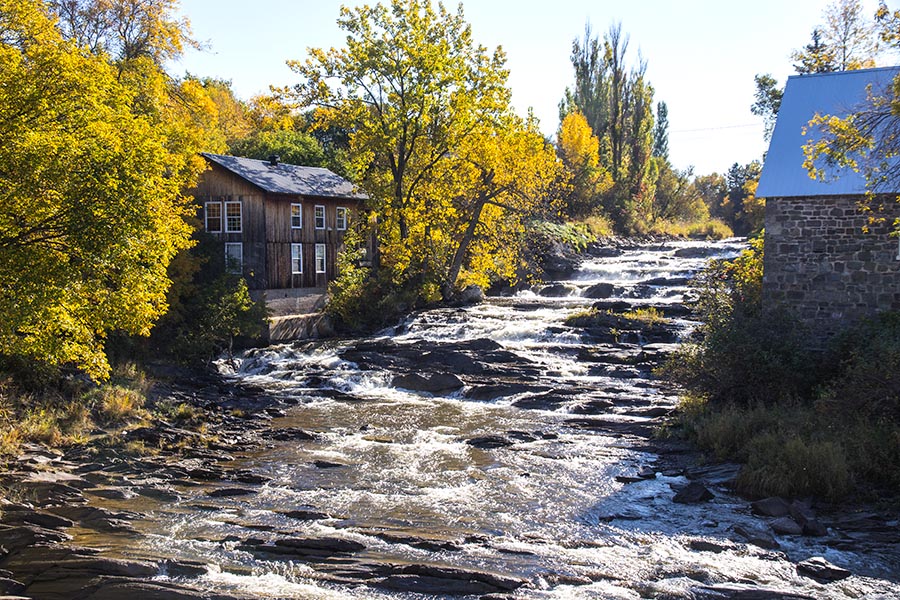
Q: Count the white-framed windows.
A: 8